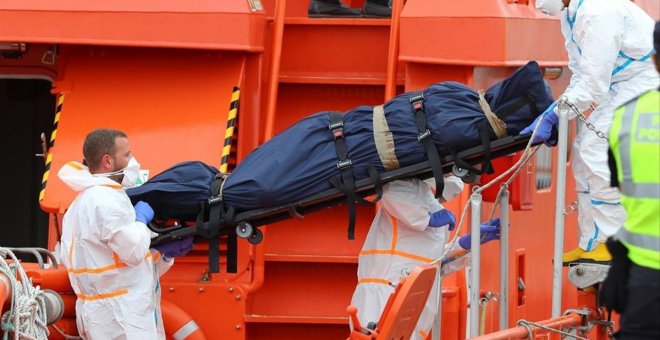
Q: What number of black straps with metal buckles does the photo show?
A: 3